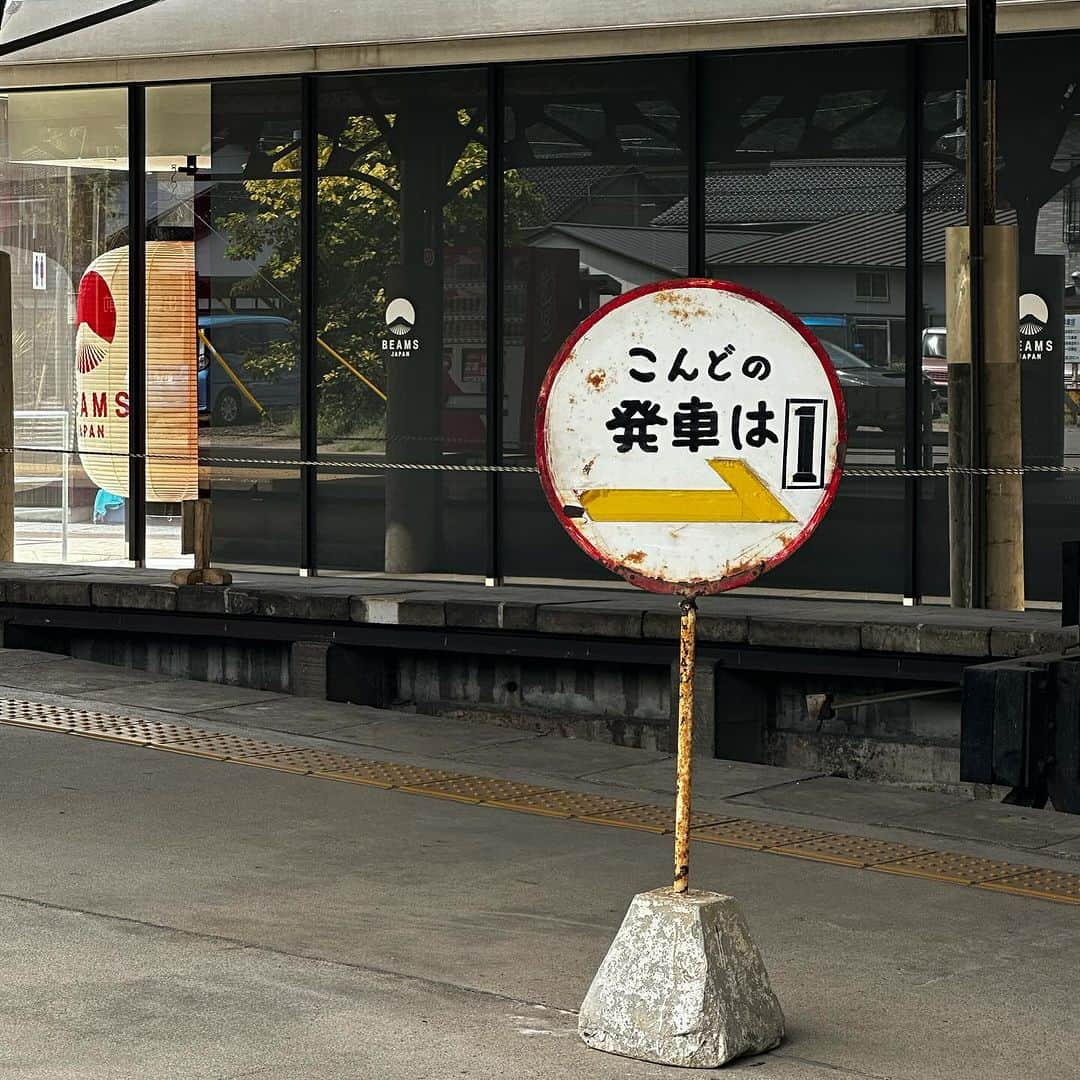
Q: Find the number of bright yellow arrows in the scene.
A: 1